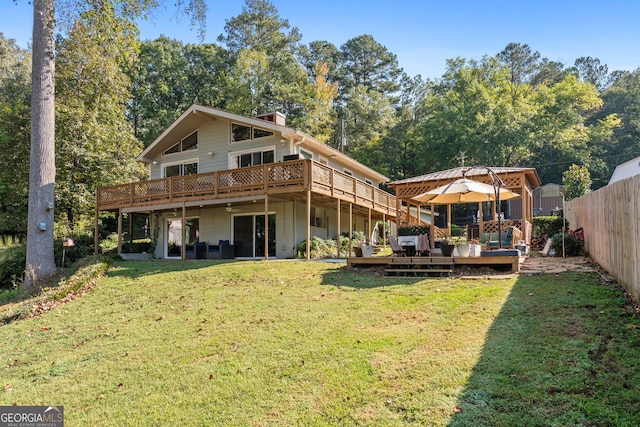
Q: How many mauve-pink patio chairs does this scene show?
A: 2